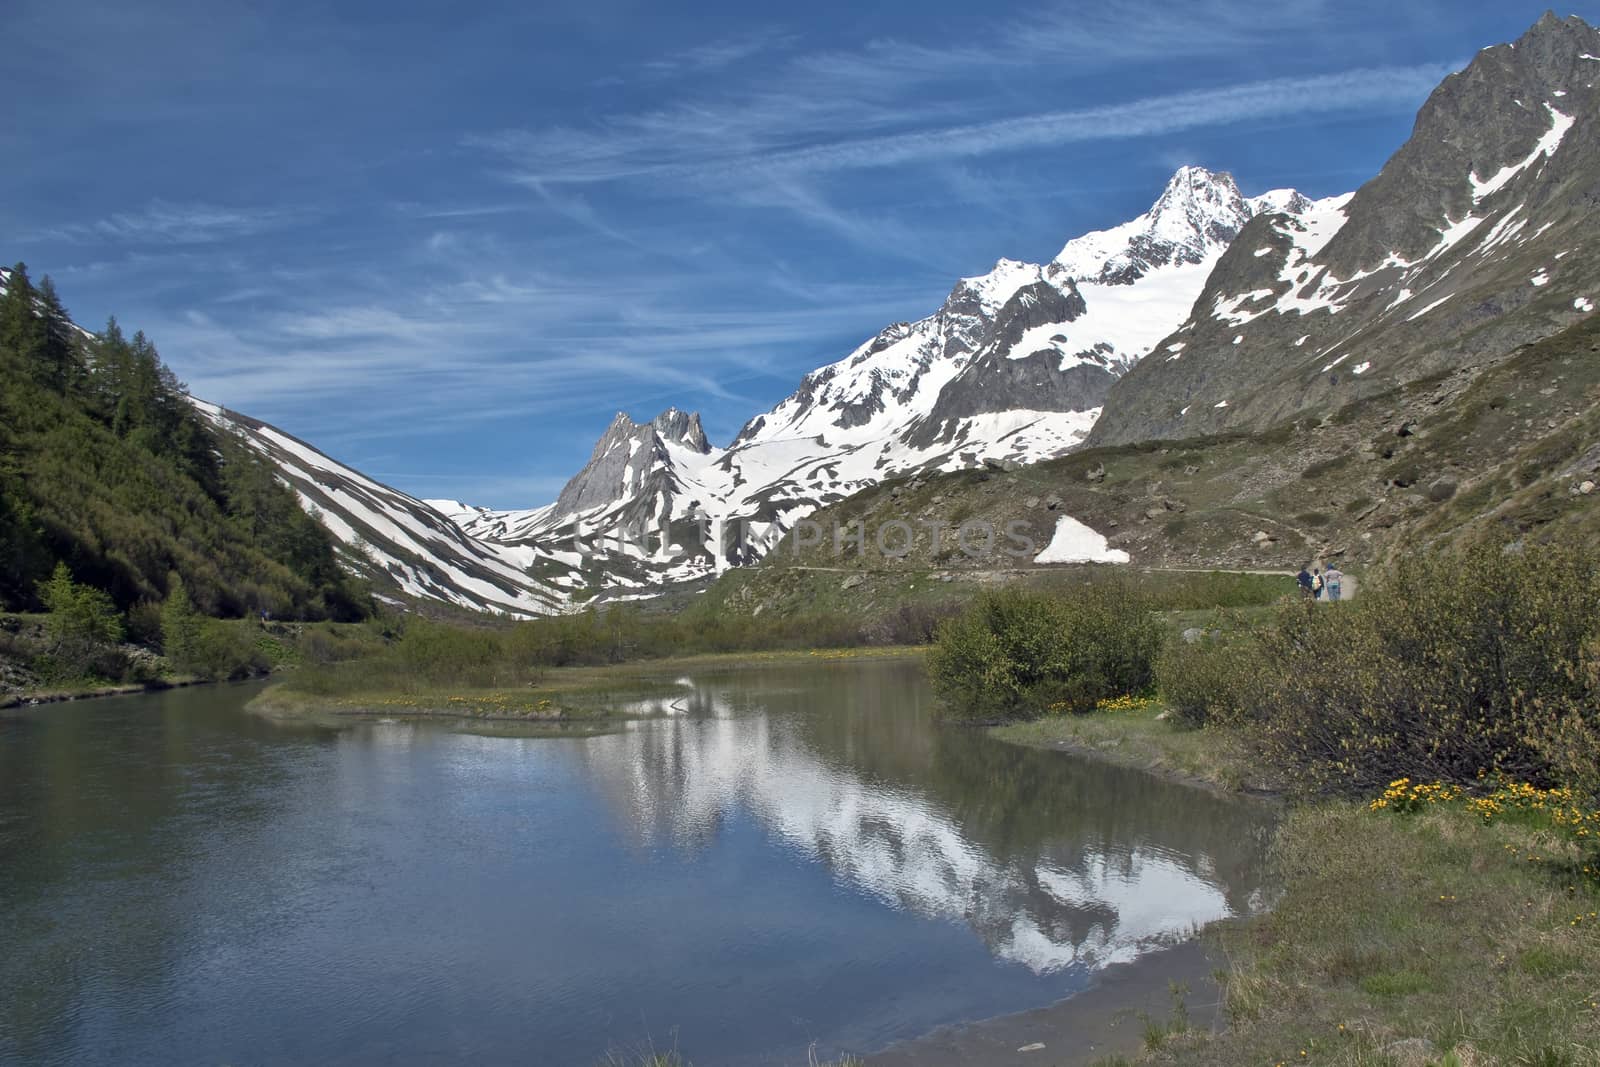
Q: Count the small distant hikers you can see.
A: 3